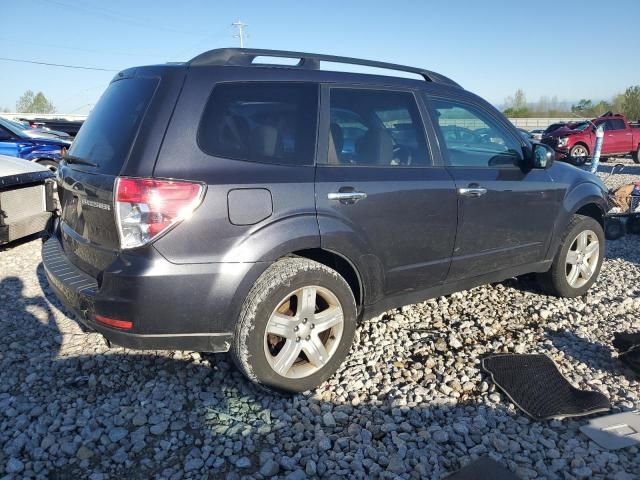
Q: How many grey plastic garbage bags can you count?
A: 0